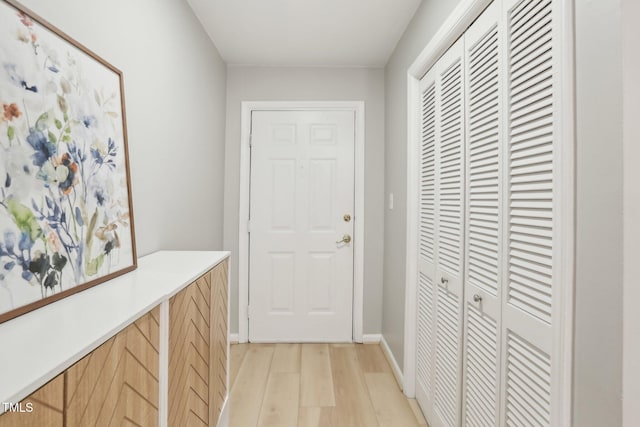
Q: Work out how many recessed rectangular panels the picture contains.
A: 6